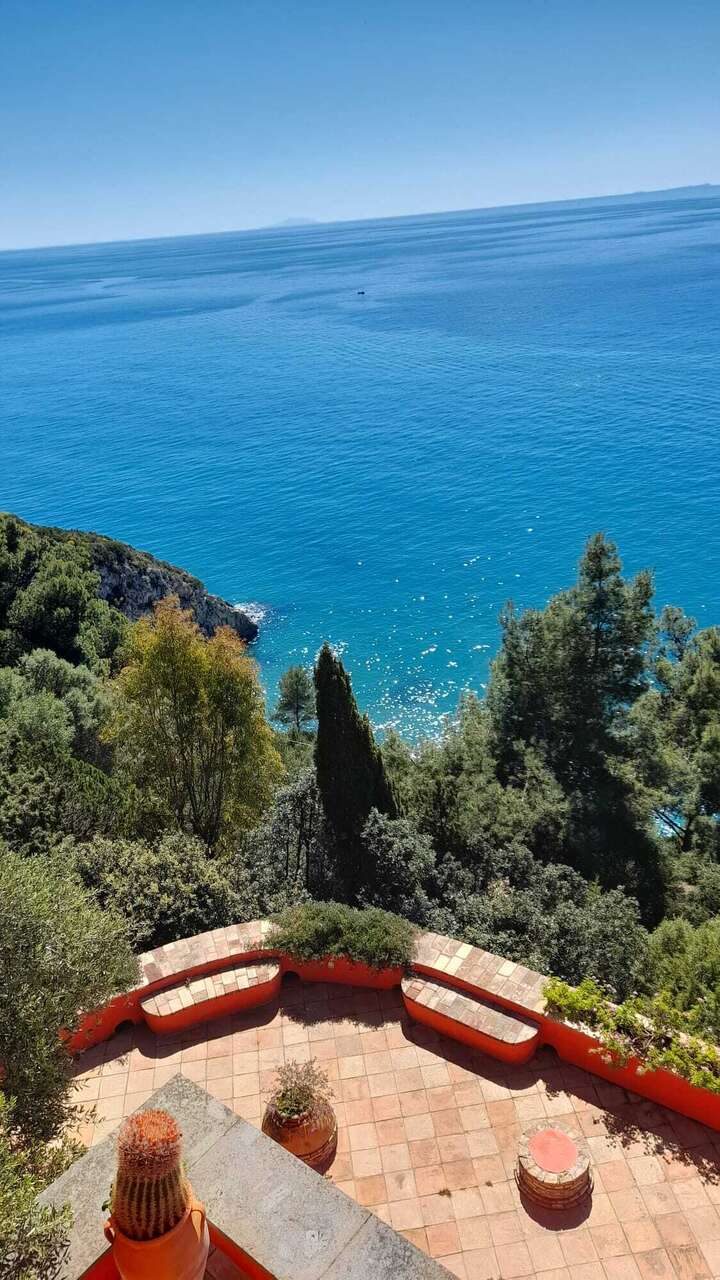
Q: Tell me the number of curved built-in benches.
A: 2